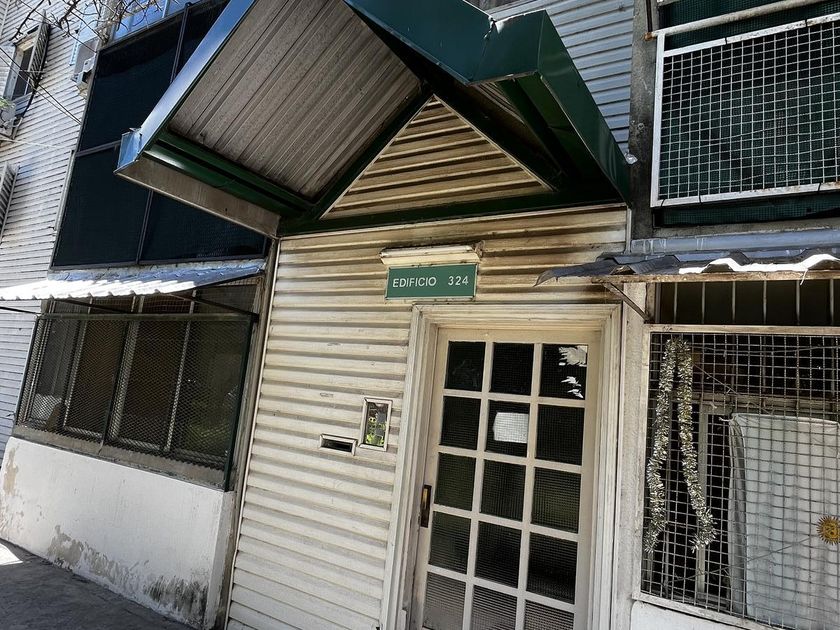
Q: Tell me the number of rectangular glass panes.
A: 15